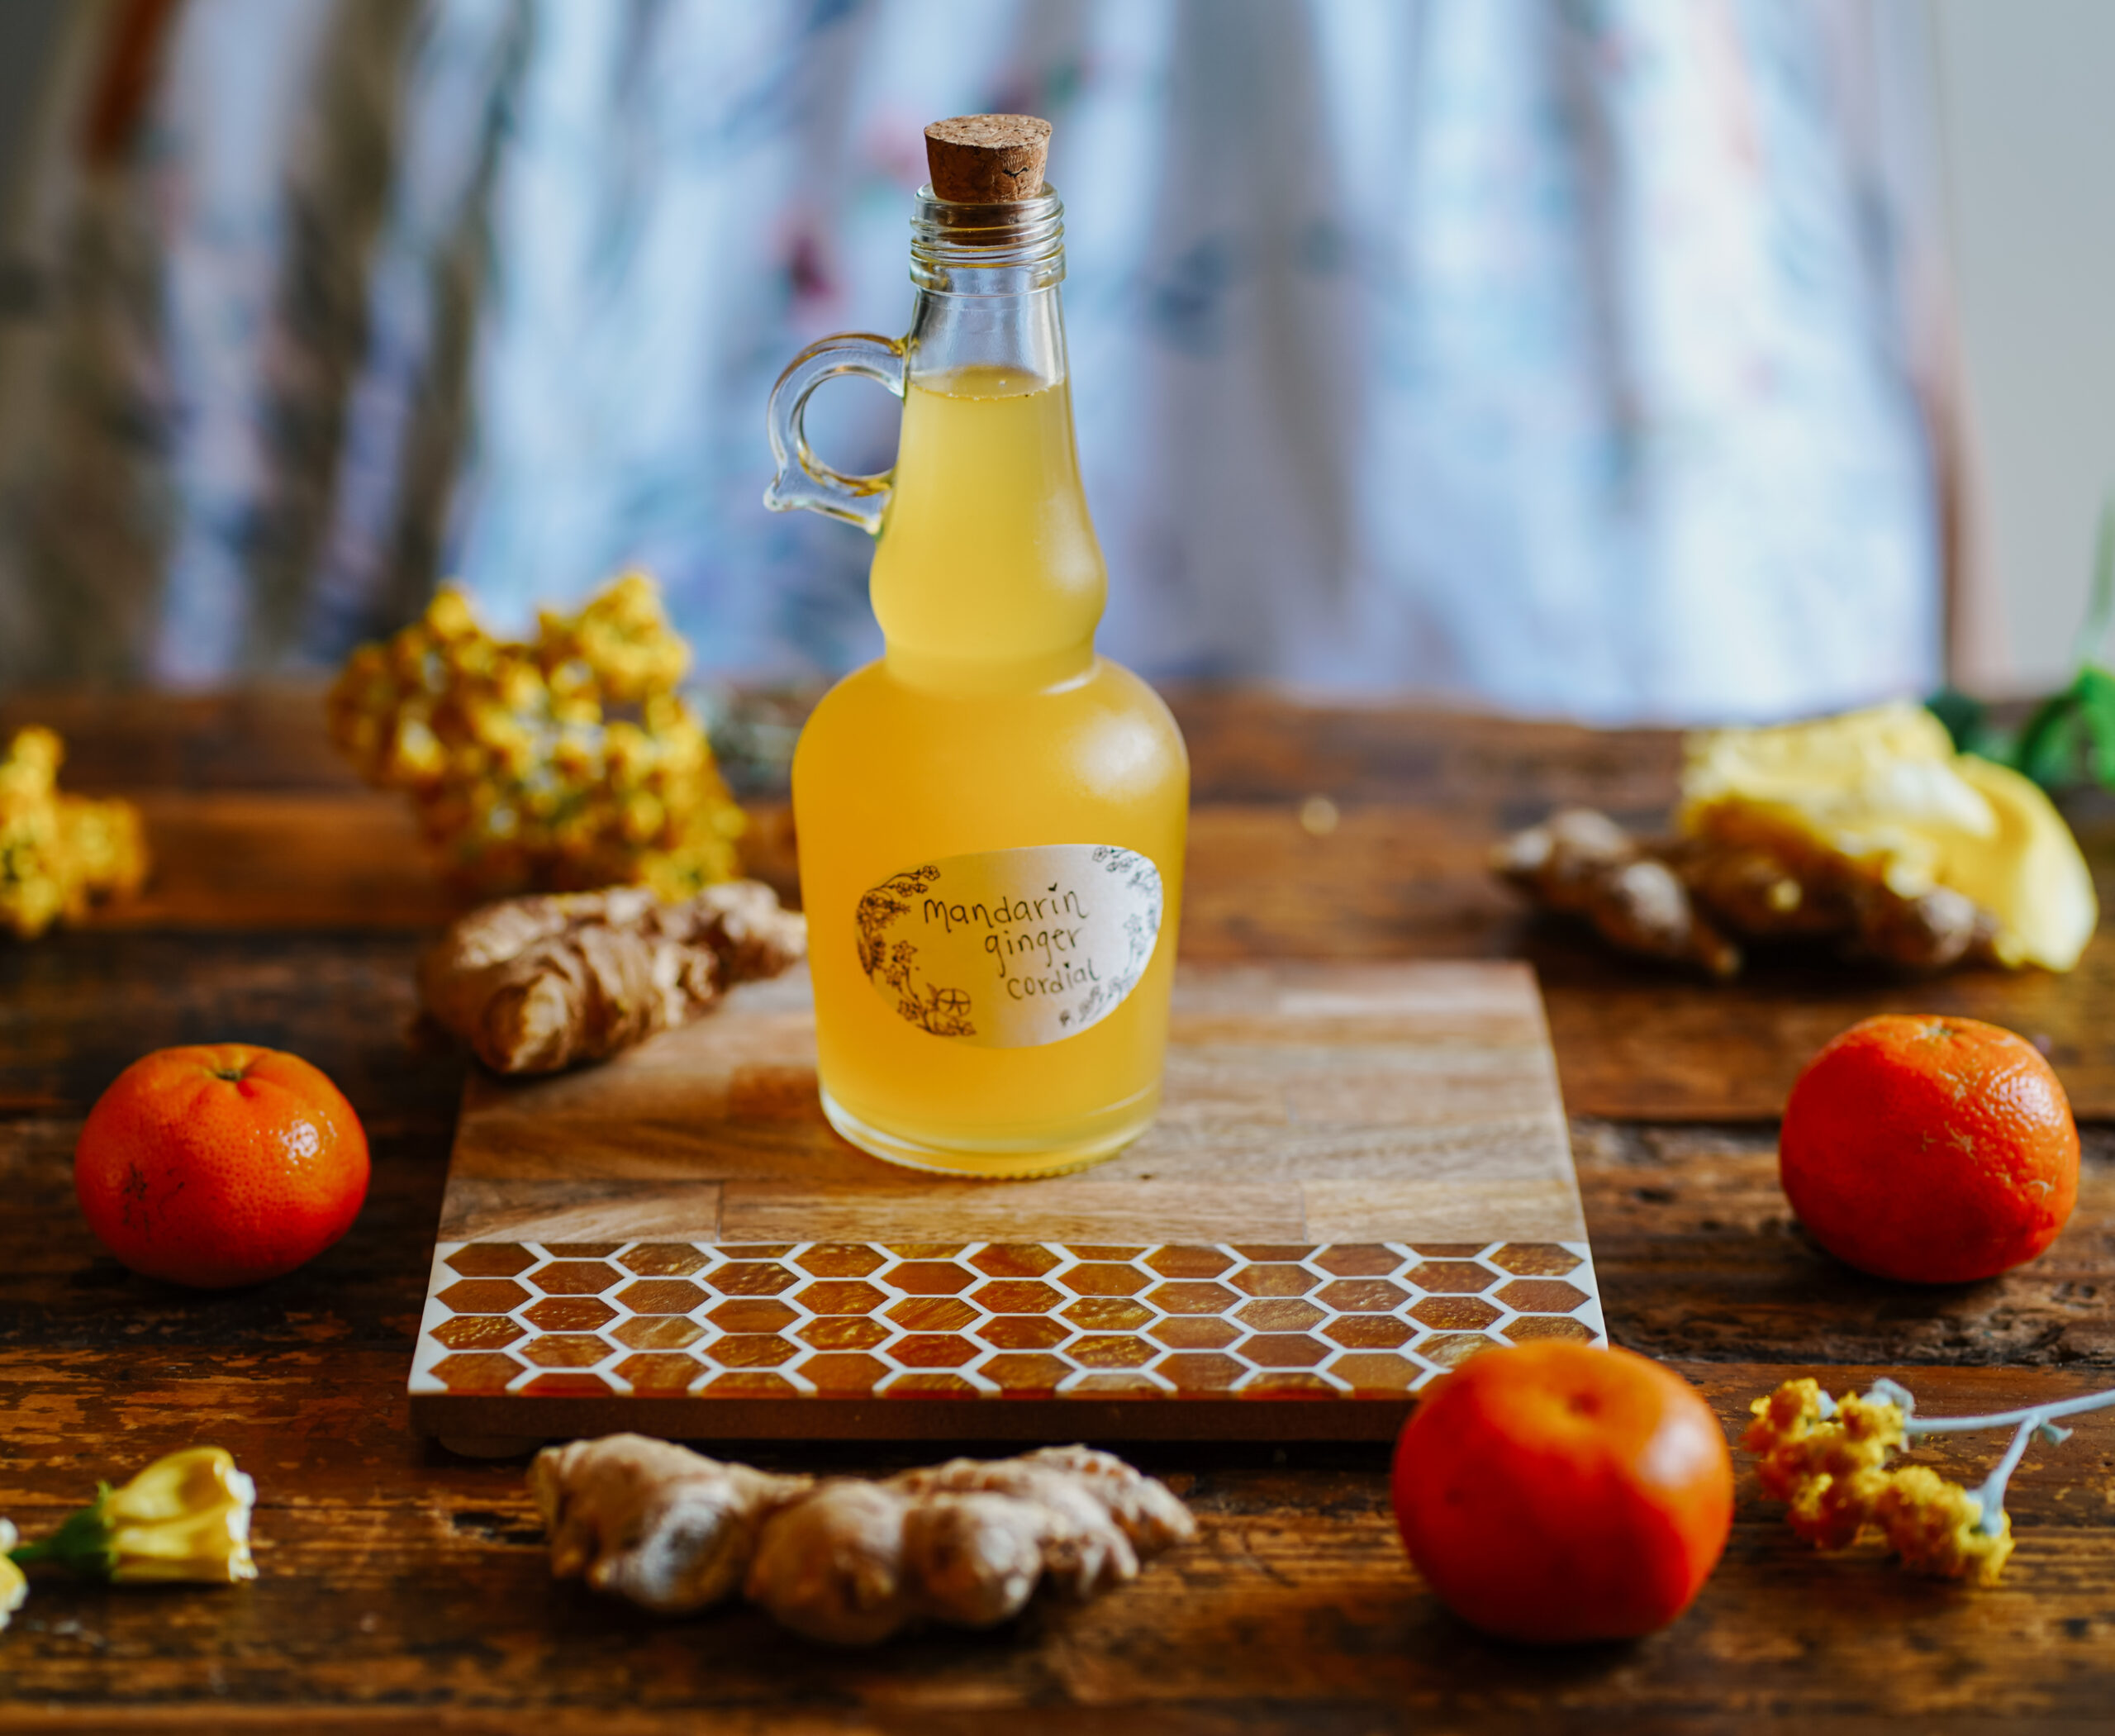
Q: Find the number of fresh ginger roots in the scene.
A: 3